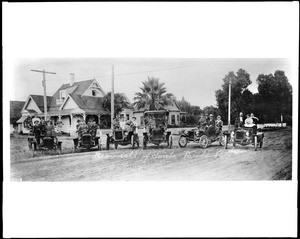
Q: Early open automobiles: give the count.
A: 6